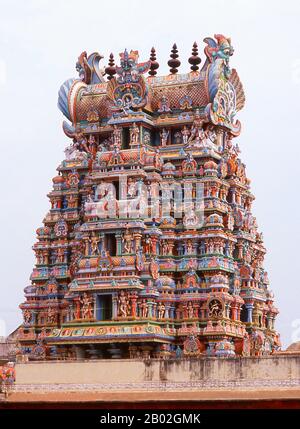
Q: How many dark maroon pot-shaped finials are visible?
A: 4